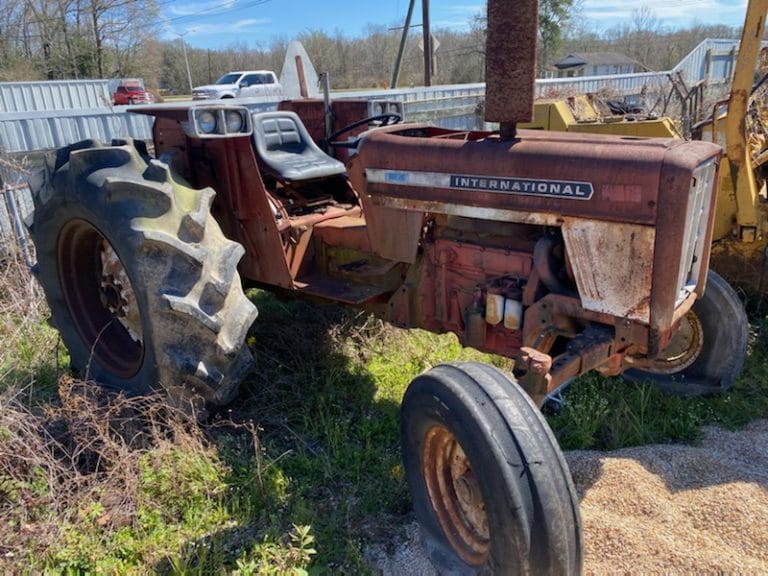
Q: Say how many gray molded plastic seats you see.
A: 1